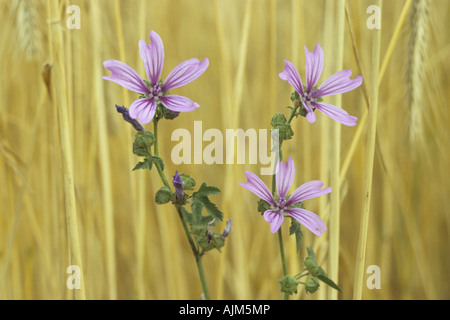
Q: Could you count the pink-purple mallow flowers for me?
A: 3